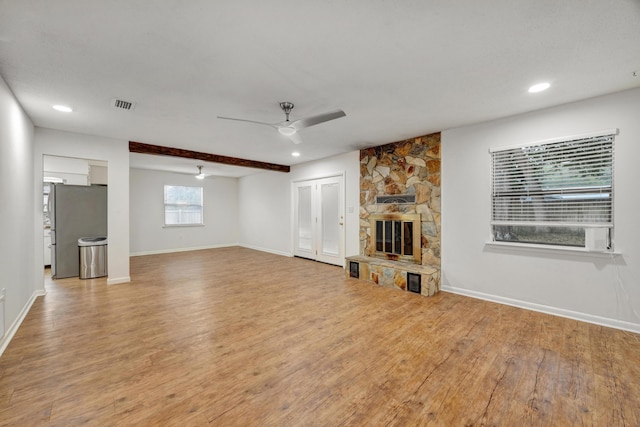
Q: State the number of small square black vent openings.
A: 2